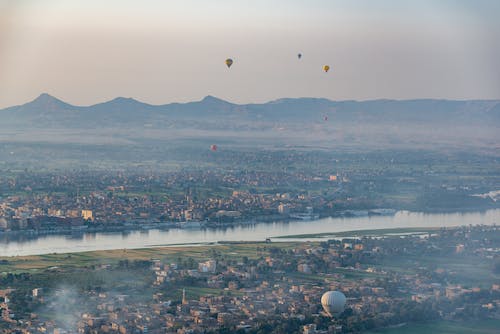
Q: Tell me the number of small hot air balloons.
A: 5